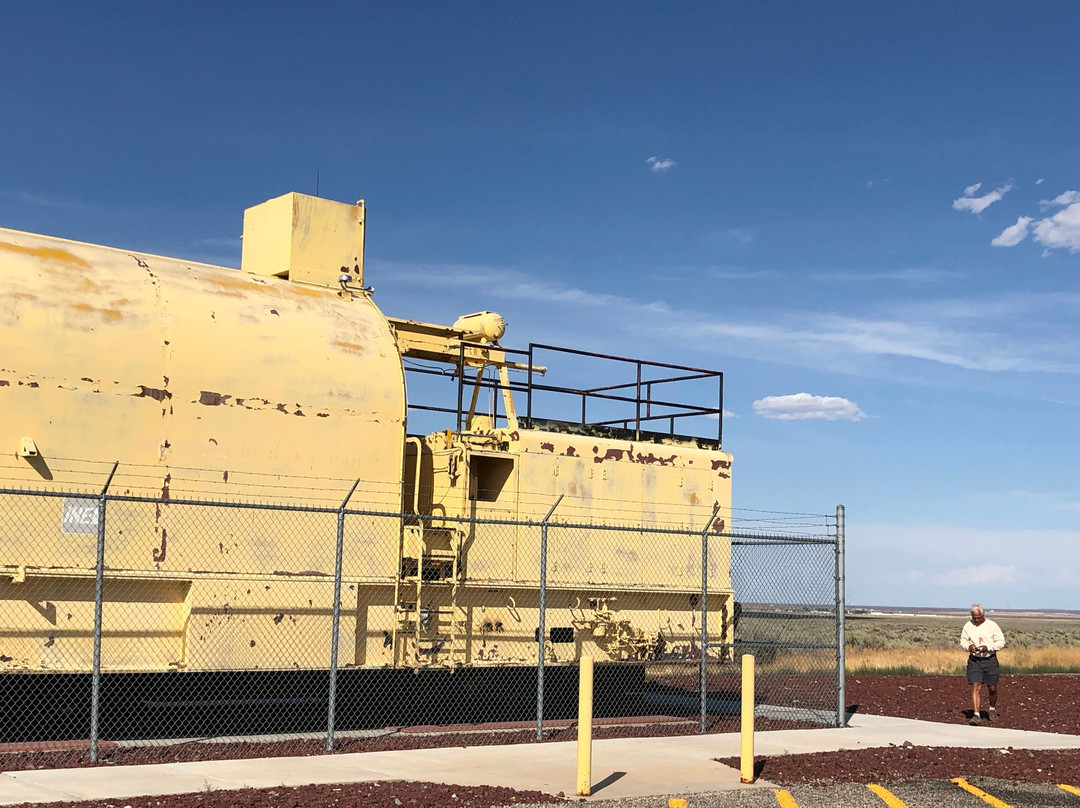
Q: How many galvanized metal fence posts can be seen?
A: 5